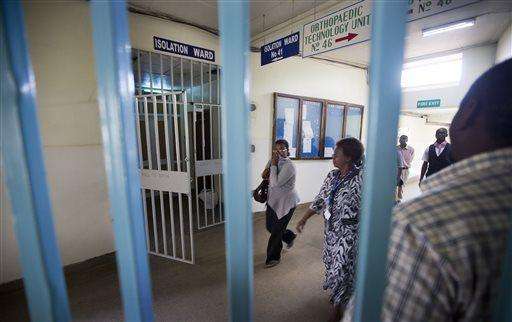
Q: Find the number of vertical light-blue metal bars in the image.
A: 4